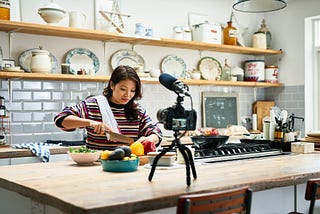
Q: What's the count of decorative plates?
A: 5